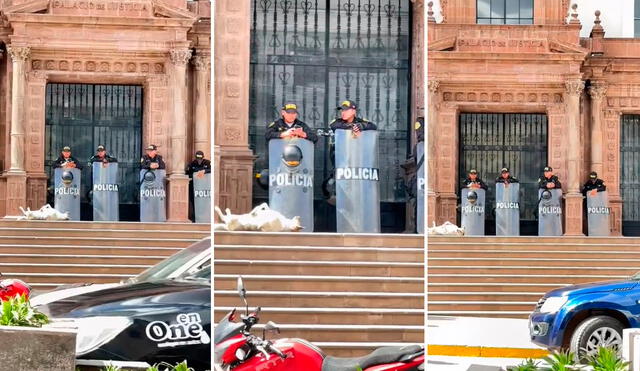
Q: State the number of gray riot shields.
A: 11